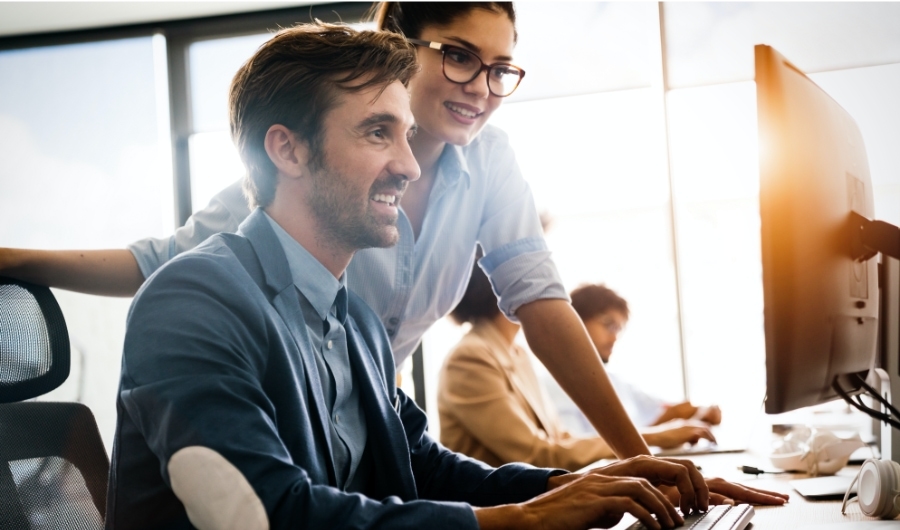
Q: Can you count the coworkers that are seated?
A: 3